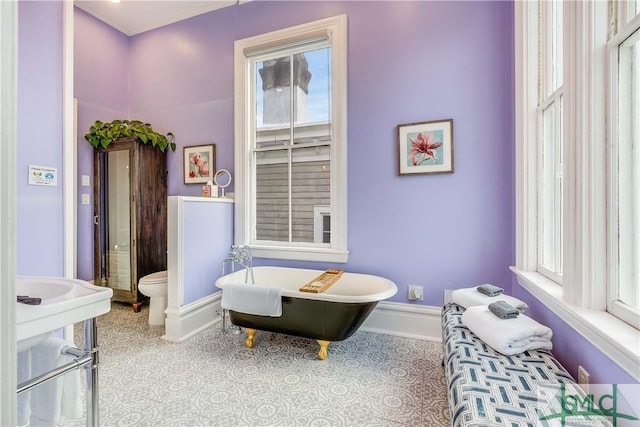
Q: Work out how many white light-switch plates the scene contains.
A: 2